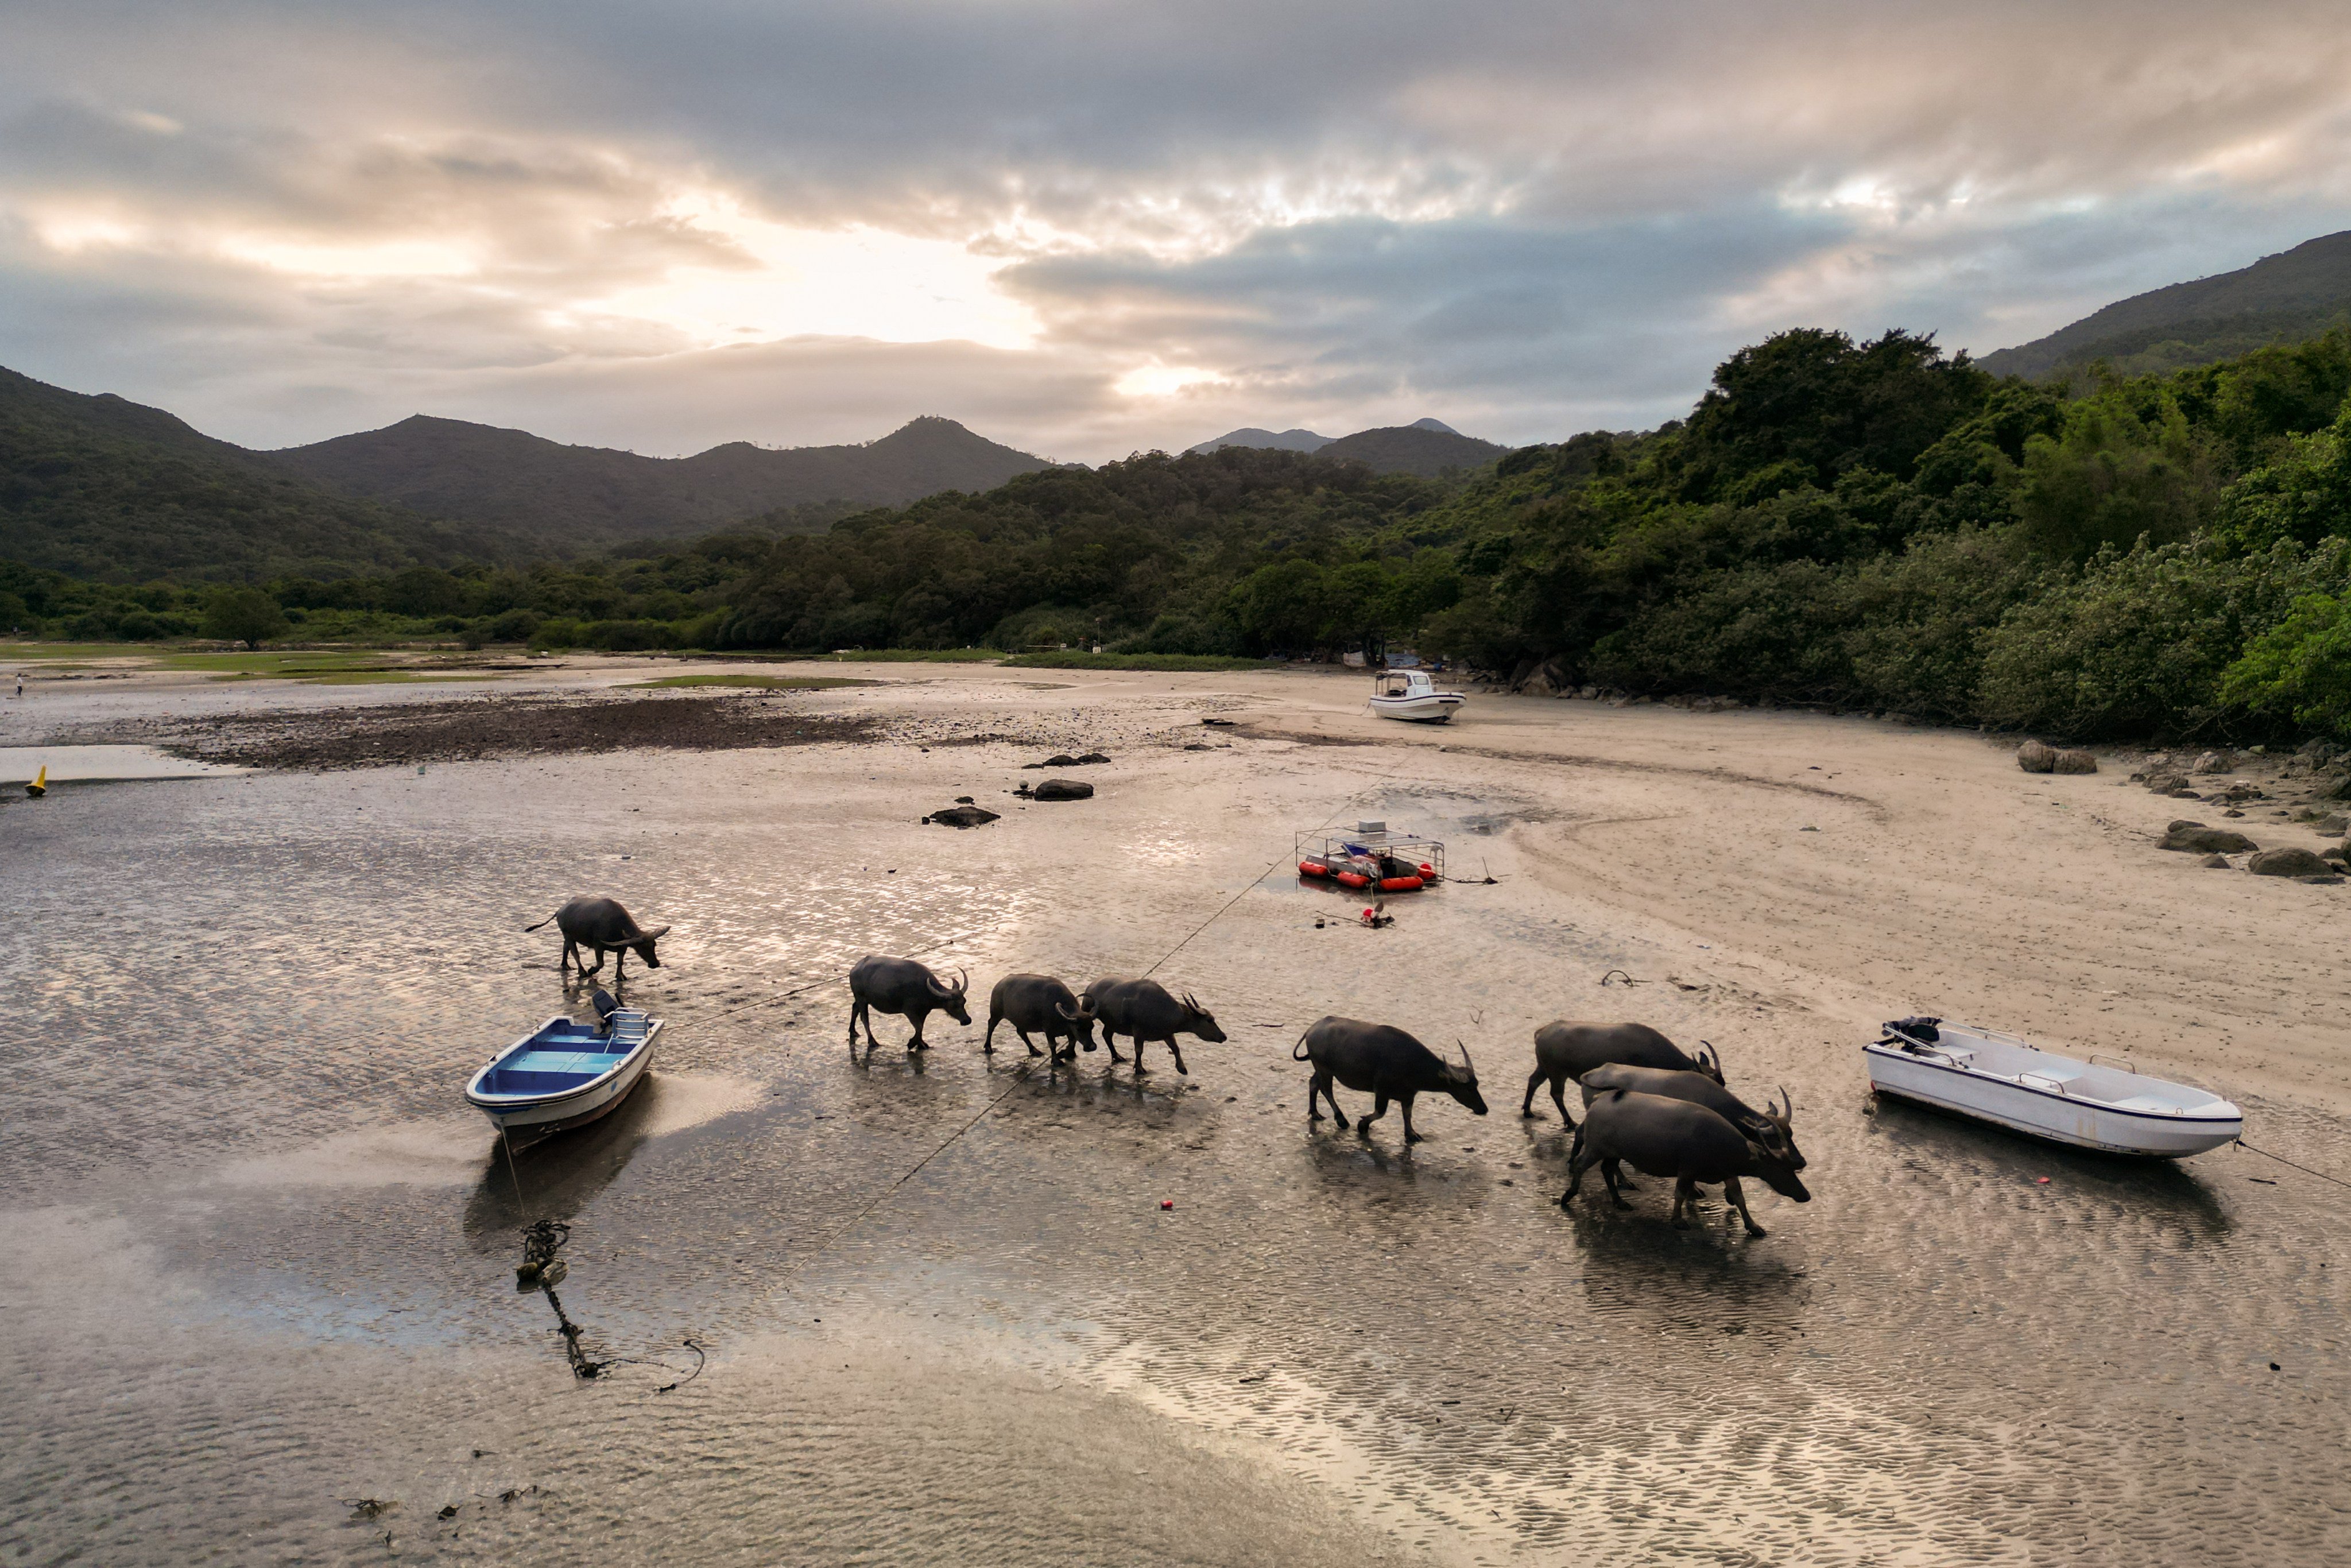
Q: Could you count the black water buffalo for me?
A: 8